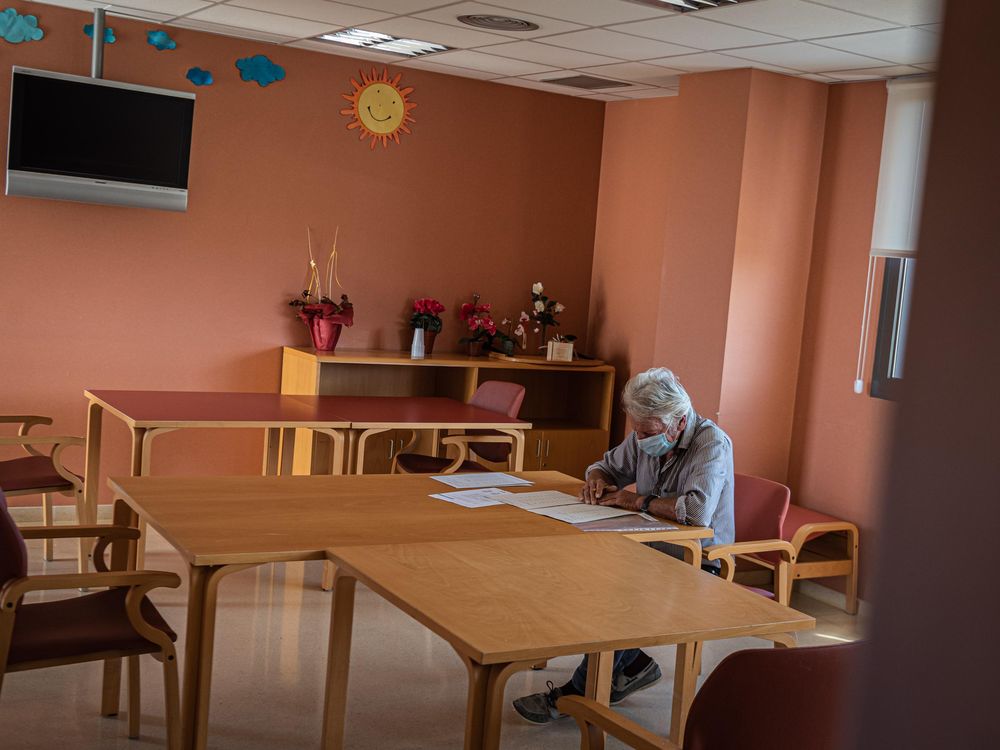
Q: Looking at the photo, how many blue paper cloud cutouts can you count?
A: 5